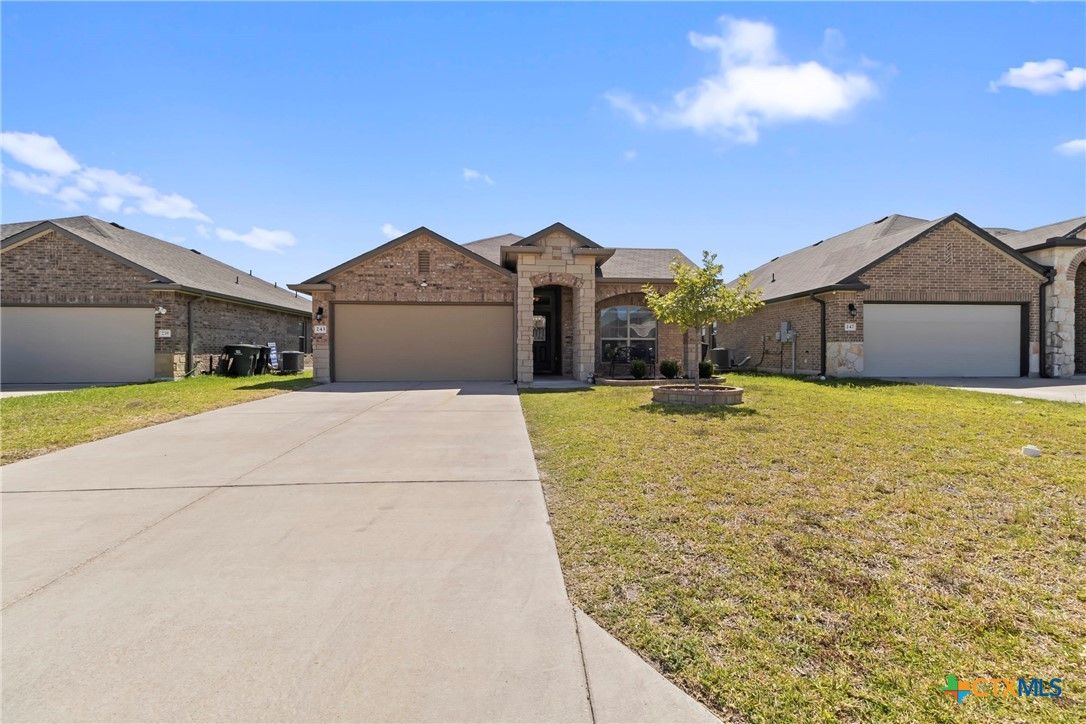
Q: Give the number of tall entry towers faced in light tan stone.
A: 1